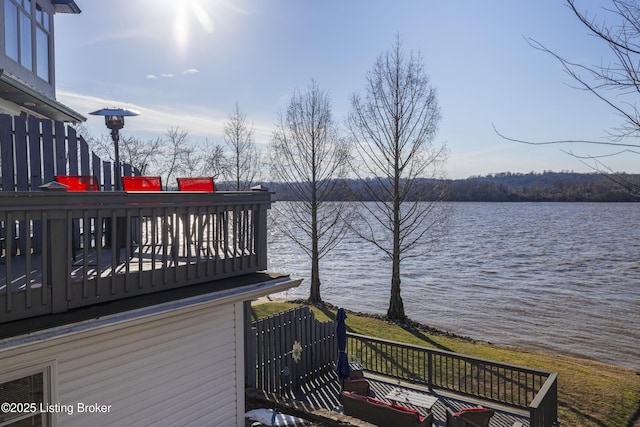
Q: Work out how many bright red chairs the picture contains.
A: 3